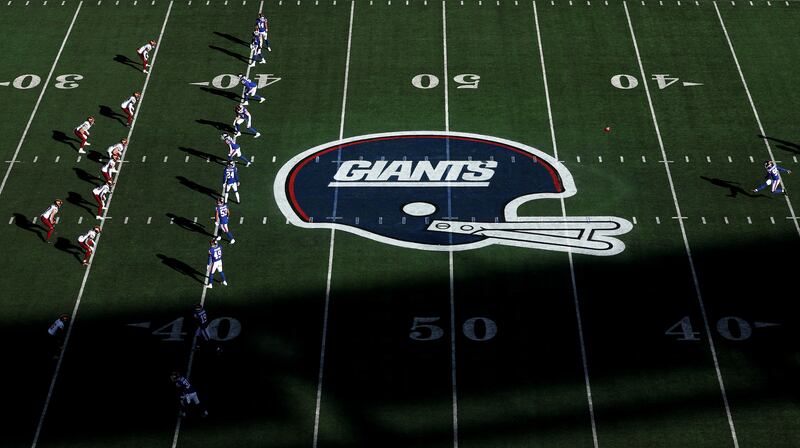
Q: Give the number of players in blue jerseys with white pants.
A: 11